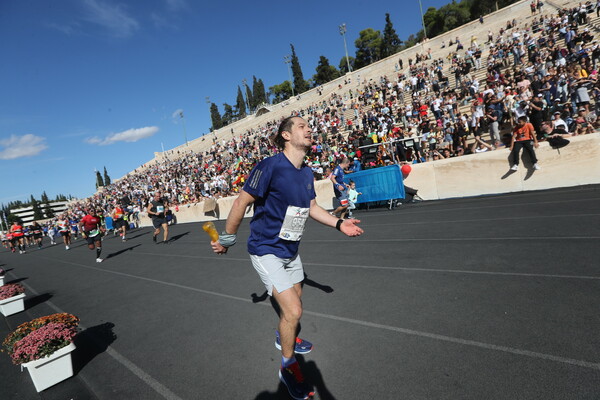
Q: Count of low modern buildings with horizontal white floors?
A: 1